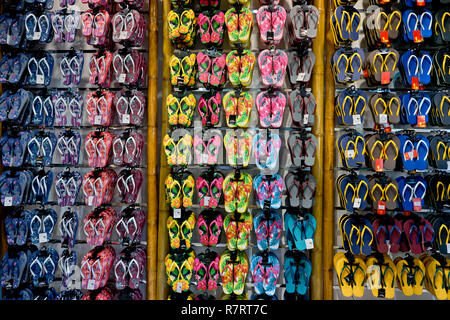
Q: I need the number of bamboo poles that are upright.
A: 4